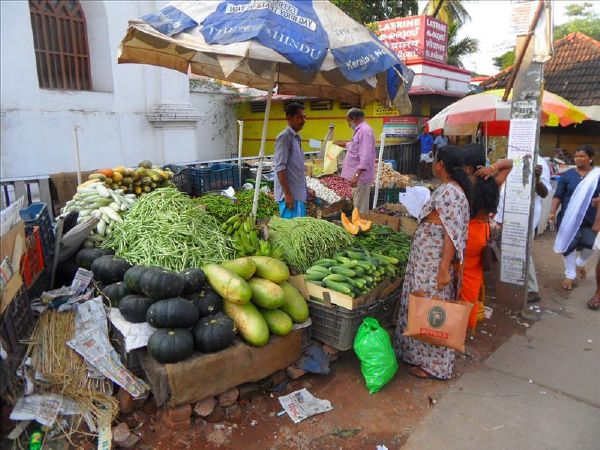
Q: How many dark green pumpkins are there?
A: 11